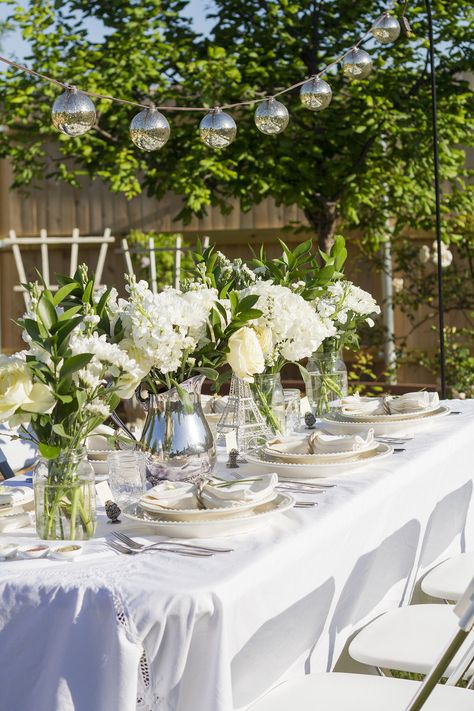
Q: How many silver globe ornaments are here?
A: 7